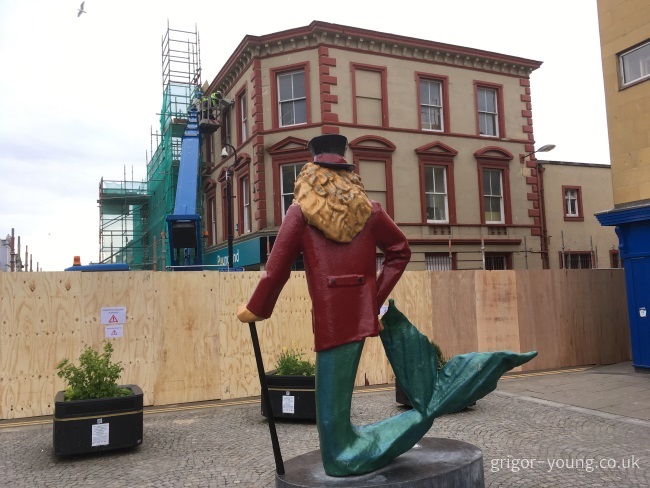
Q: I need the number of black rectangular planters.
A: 3